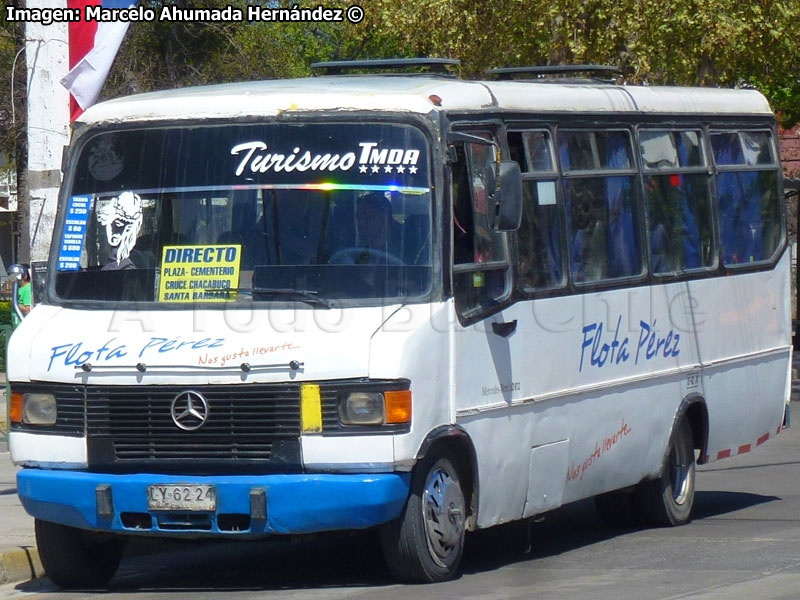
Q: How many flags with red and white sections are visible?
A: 1